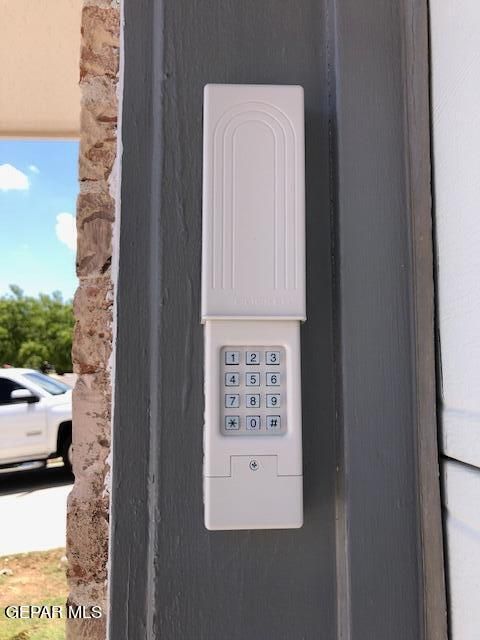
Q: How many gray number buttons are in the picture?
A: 10